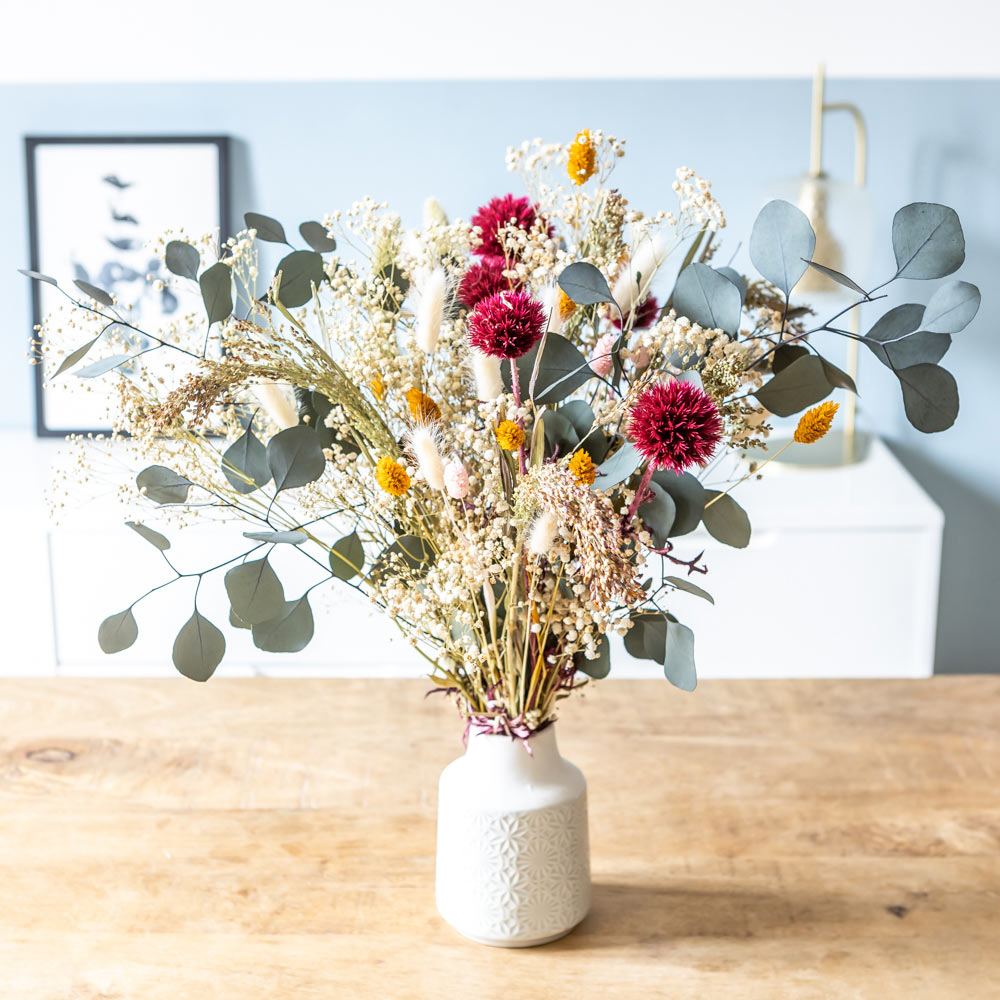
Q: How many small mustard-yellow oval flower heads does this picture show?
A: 8